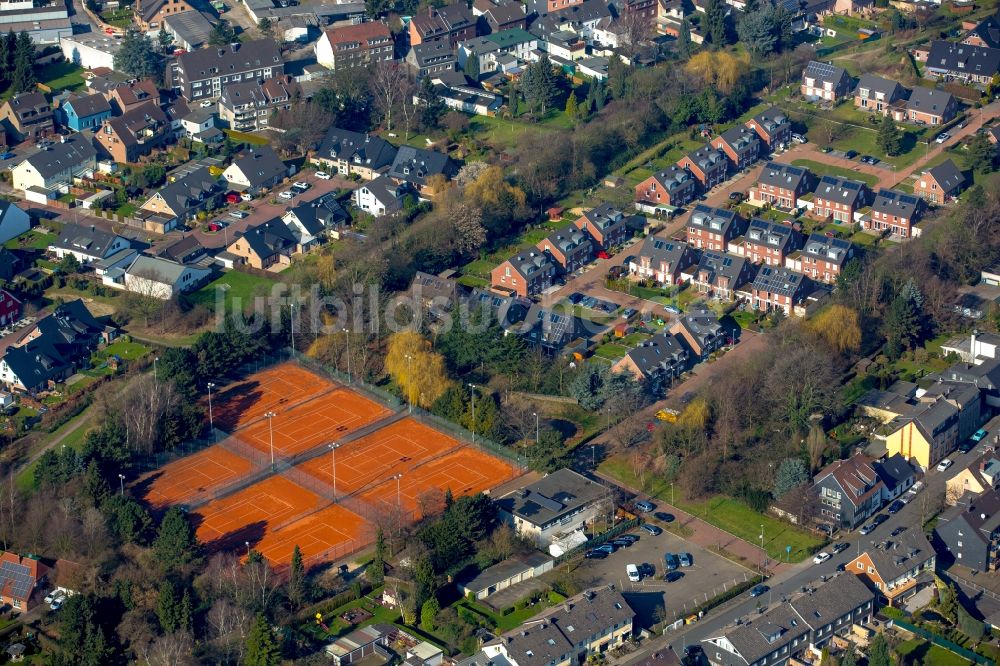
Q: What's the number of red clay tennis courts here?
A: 7